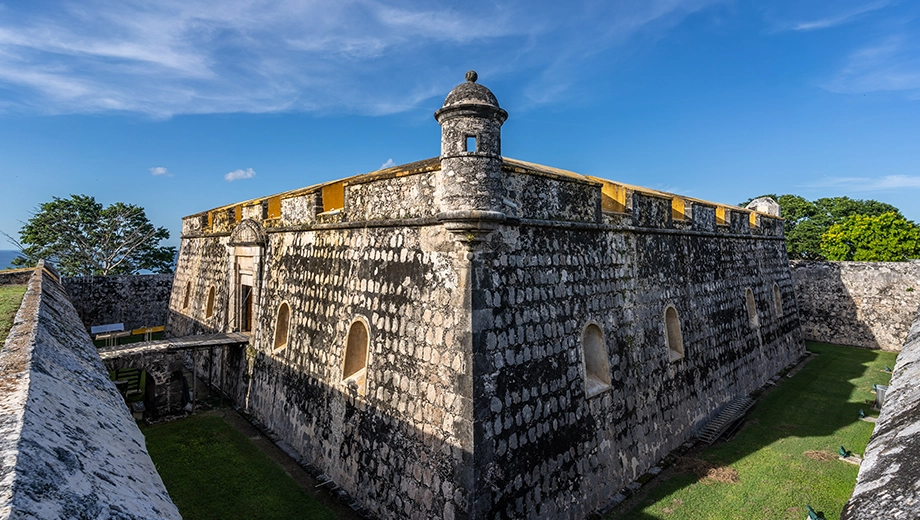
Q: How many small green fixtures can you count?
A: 5